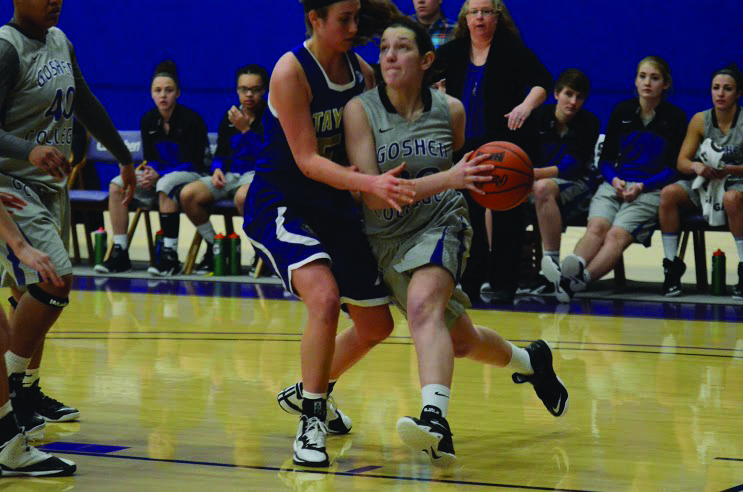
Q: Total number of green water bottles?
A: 5